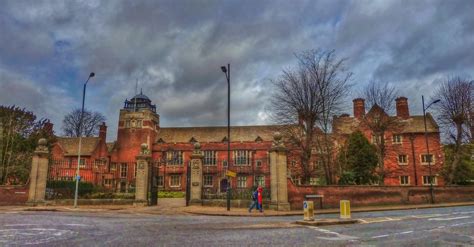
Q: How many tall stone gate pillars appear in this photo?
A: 4